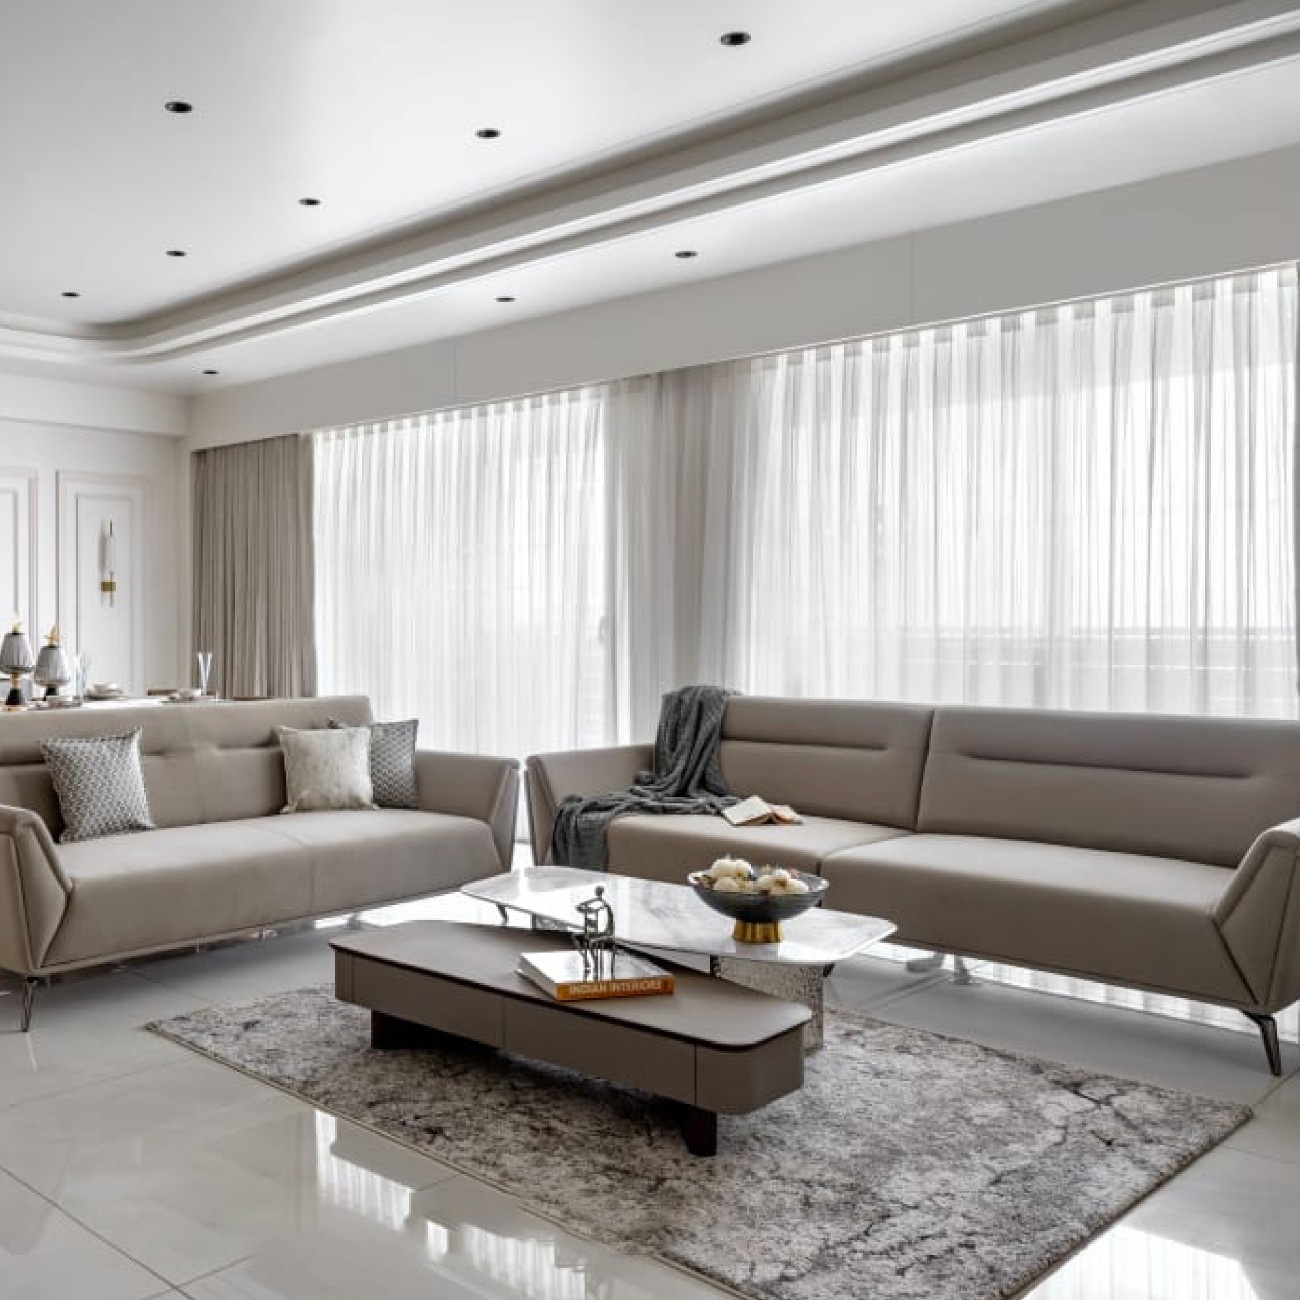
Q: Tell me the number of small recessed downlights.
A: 9